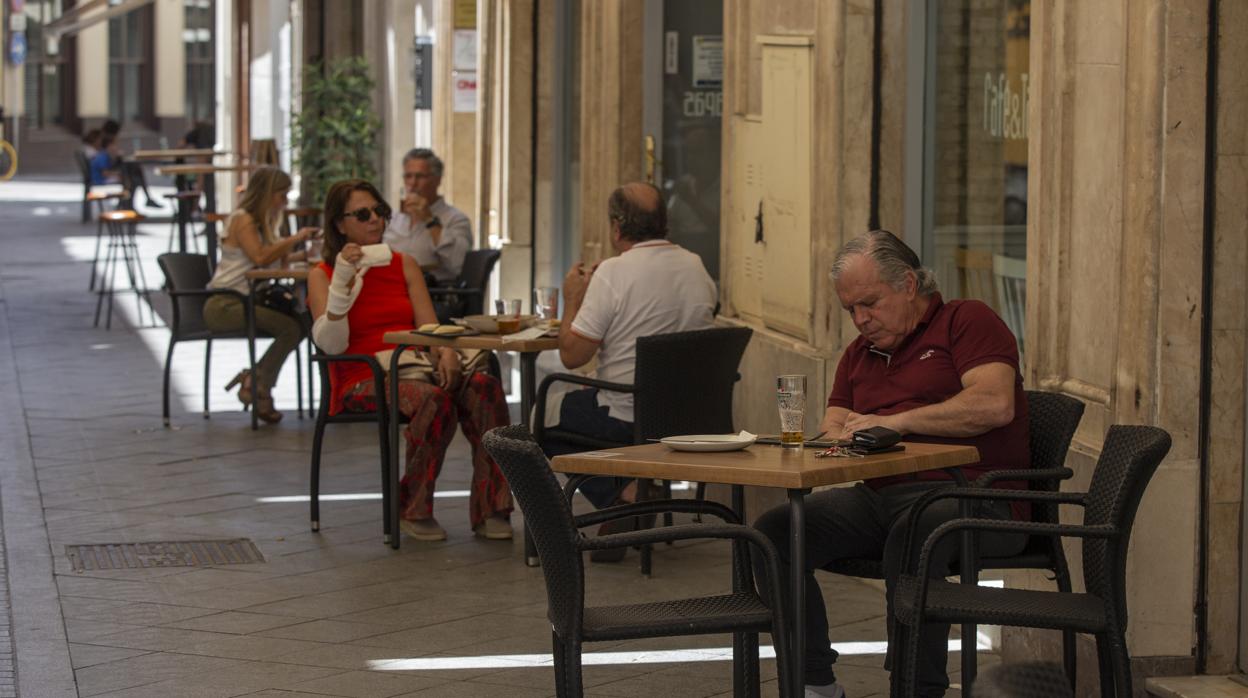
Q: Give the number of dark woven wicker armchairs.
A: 7